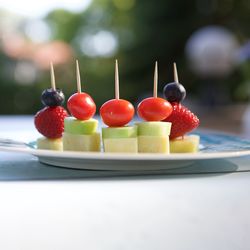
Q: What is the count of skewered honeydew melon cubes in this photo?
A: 3